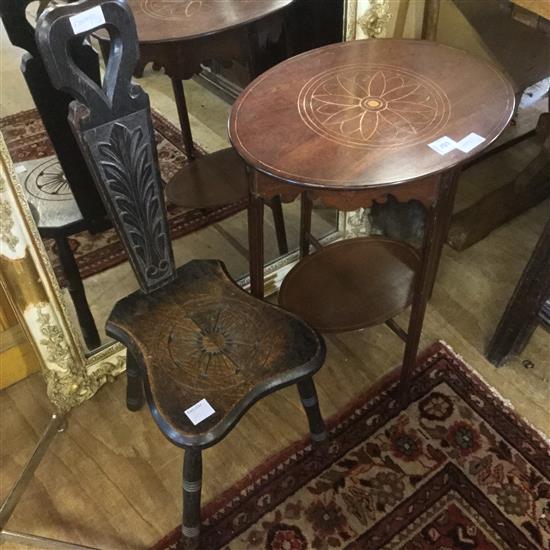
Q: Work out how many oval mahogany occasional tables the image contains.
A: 1